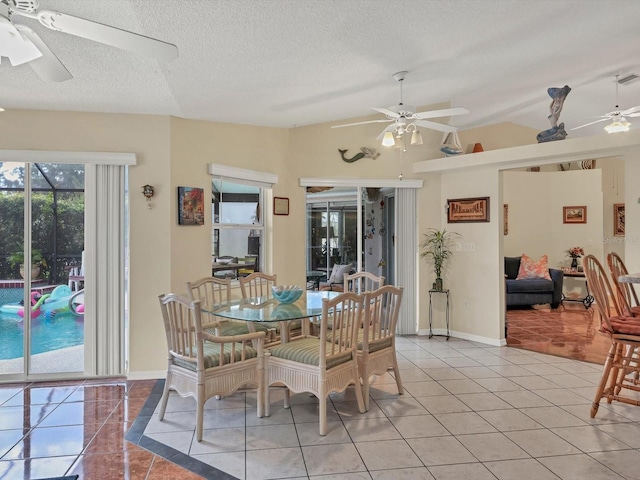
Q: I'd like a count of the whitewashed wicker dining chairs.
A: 6